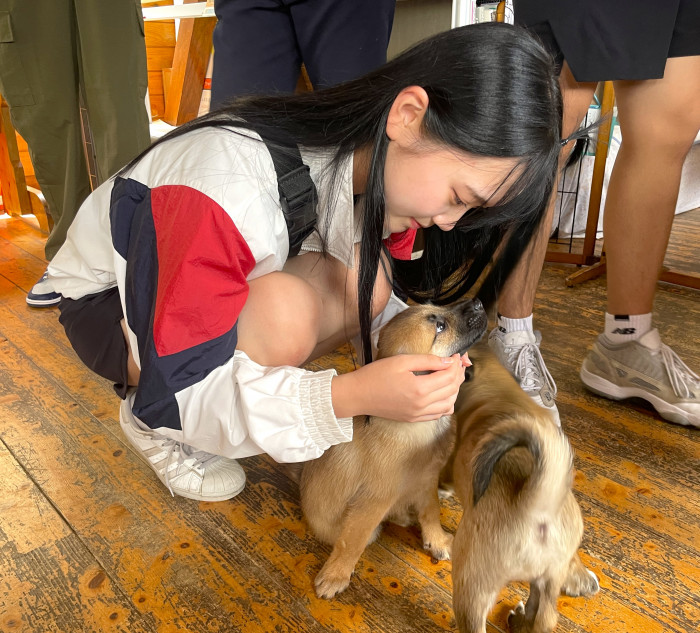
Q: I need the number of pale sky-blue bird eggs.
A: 0